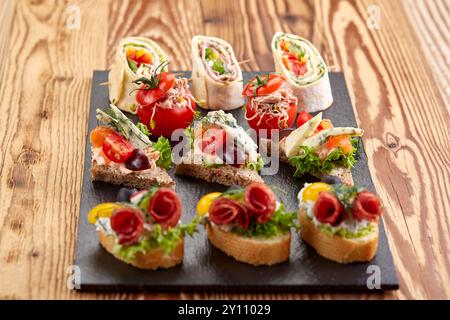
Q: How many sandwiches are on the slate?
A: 6